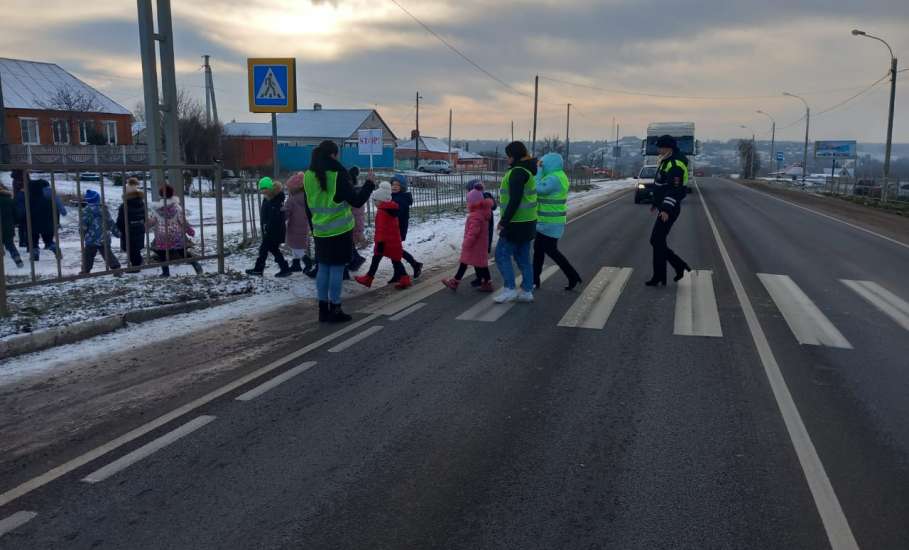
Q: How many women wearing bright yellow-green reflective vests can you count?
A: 3